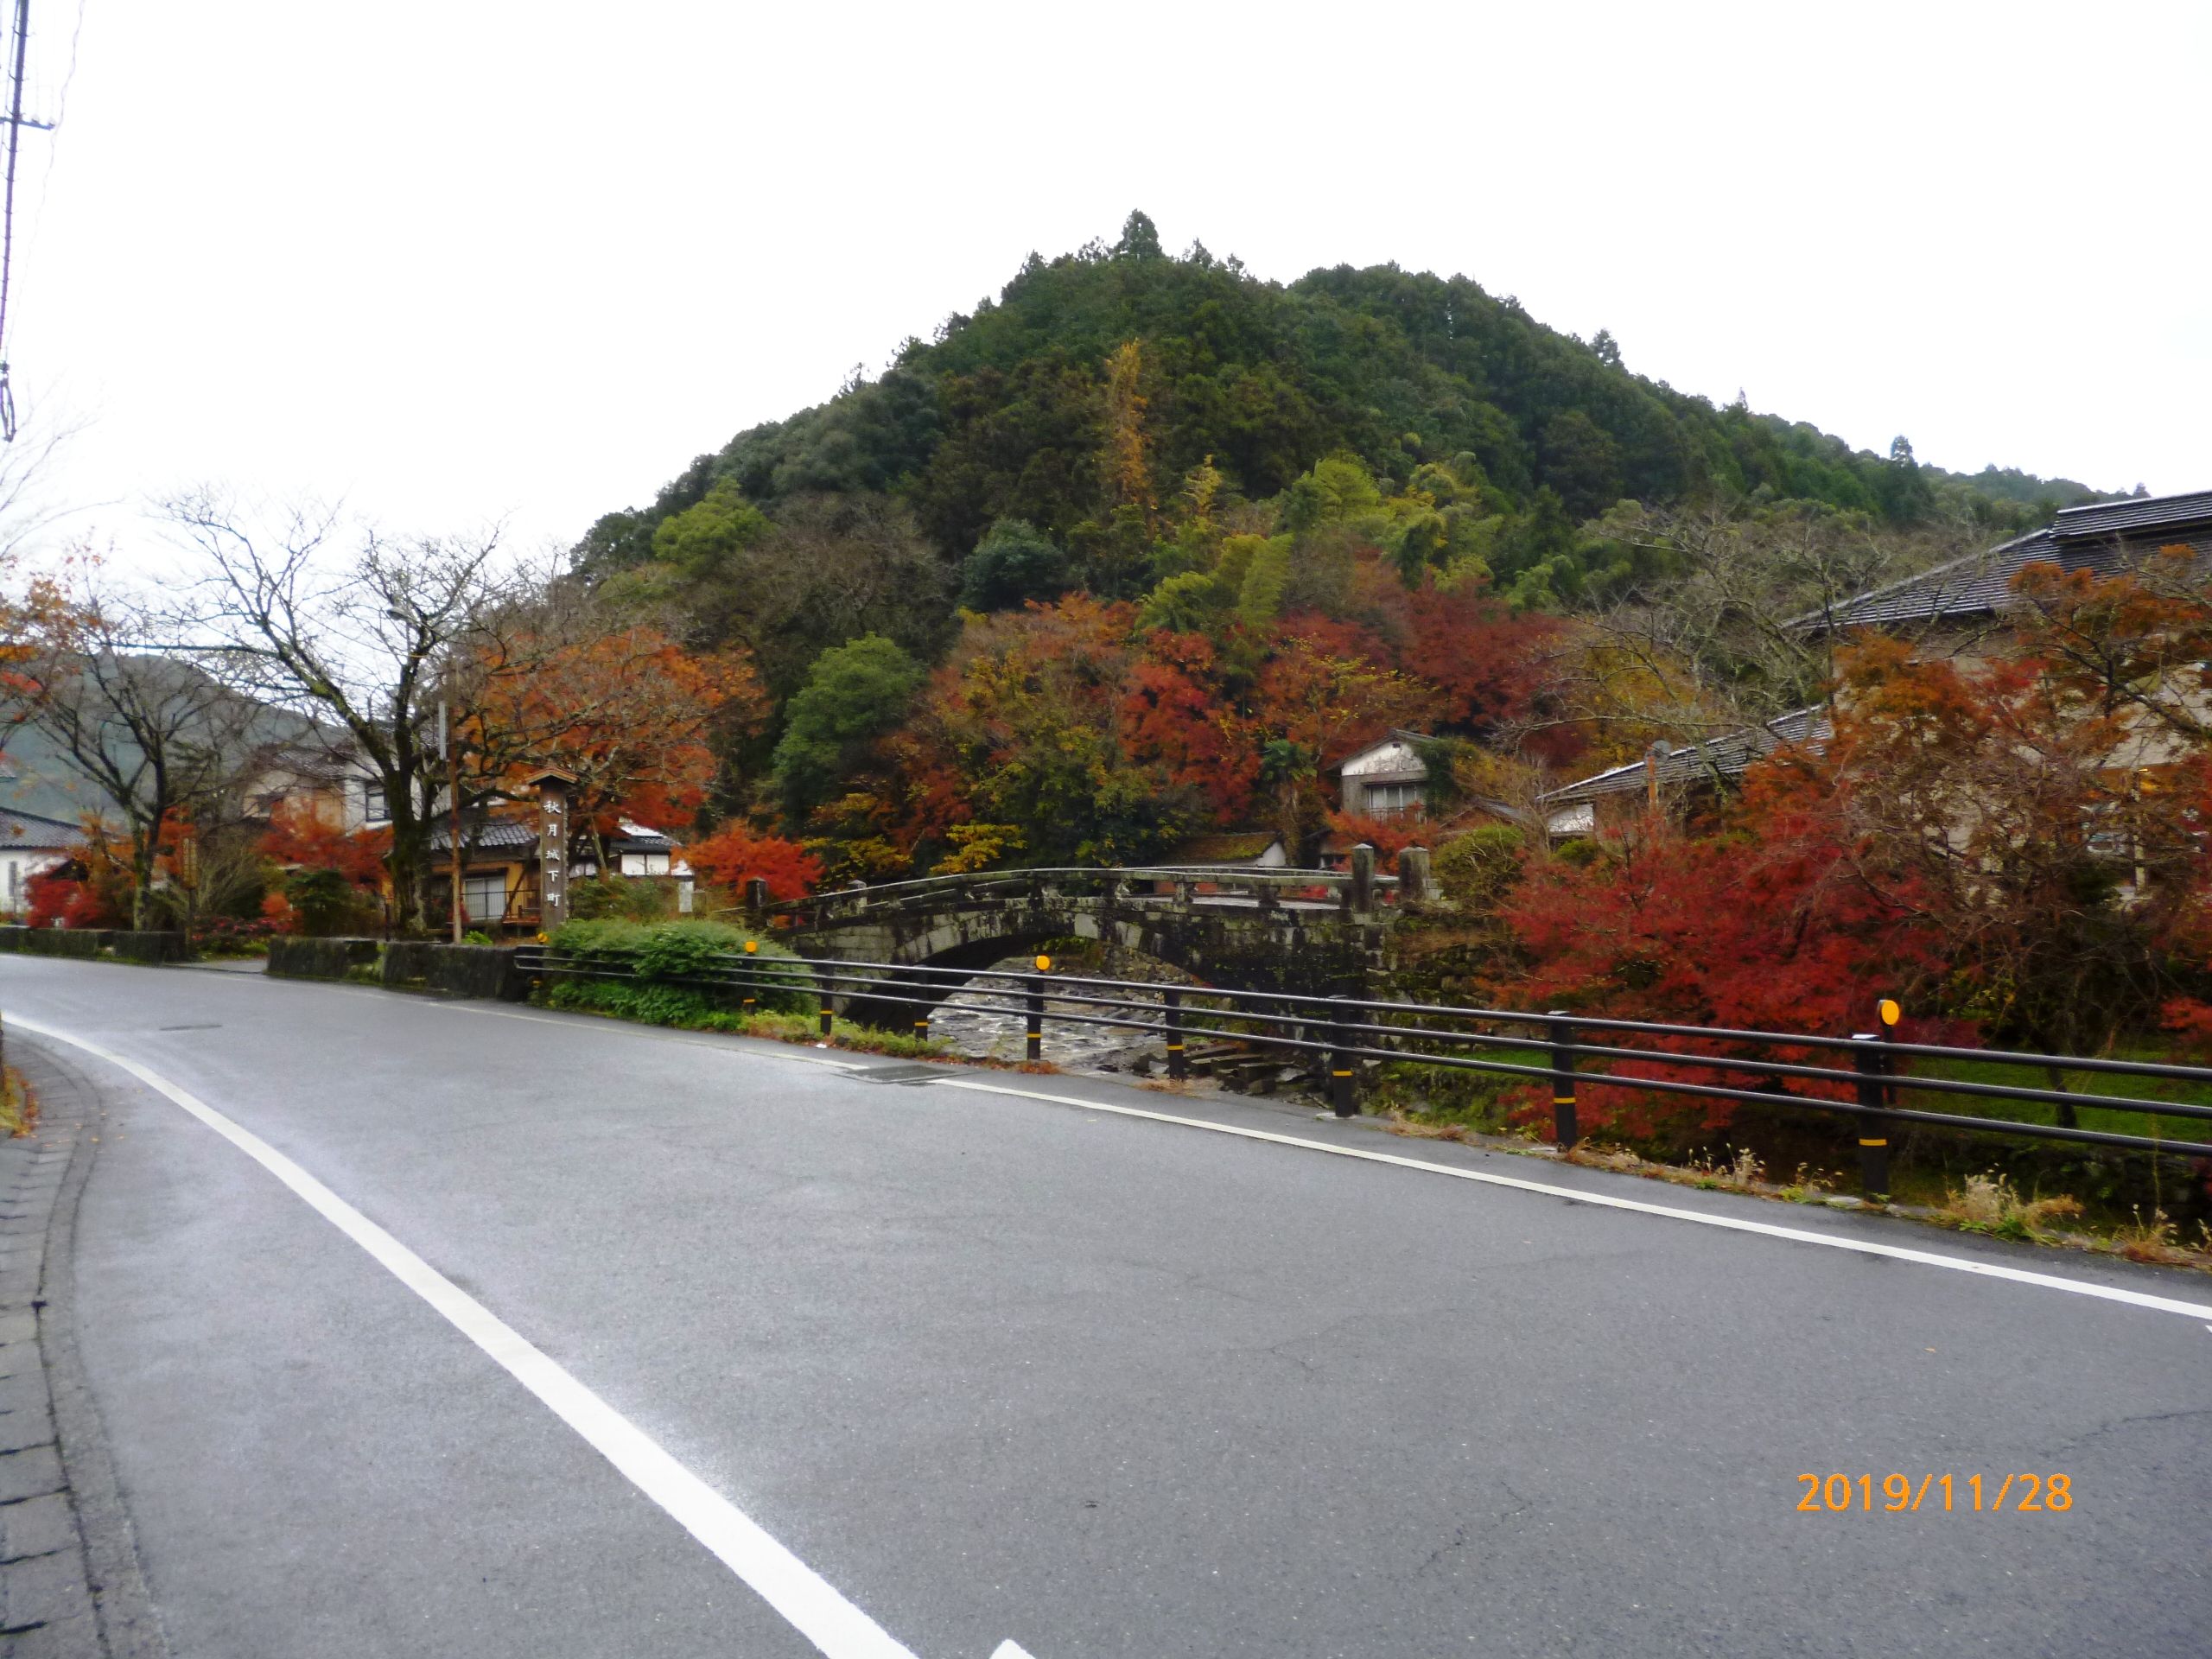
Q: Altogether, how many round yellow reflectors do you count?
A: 4